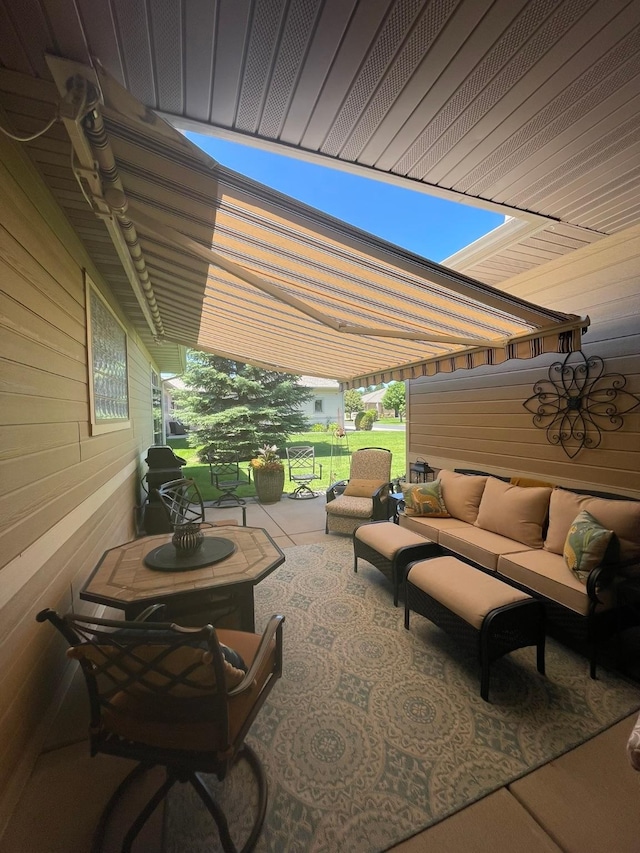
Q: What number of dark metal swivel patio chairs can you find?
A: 4